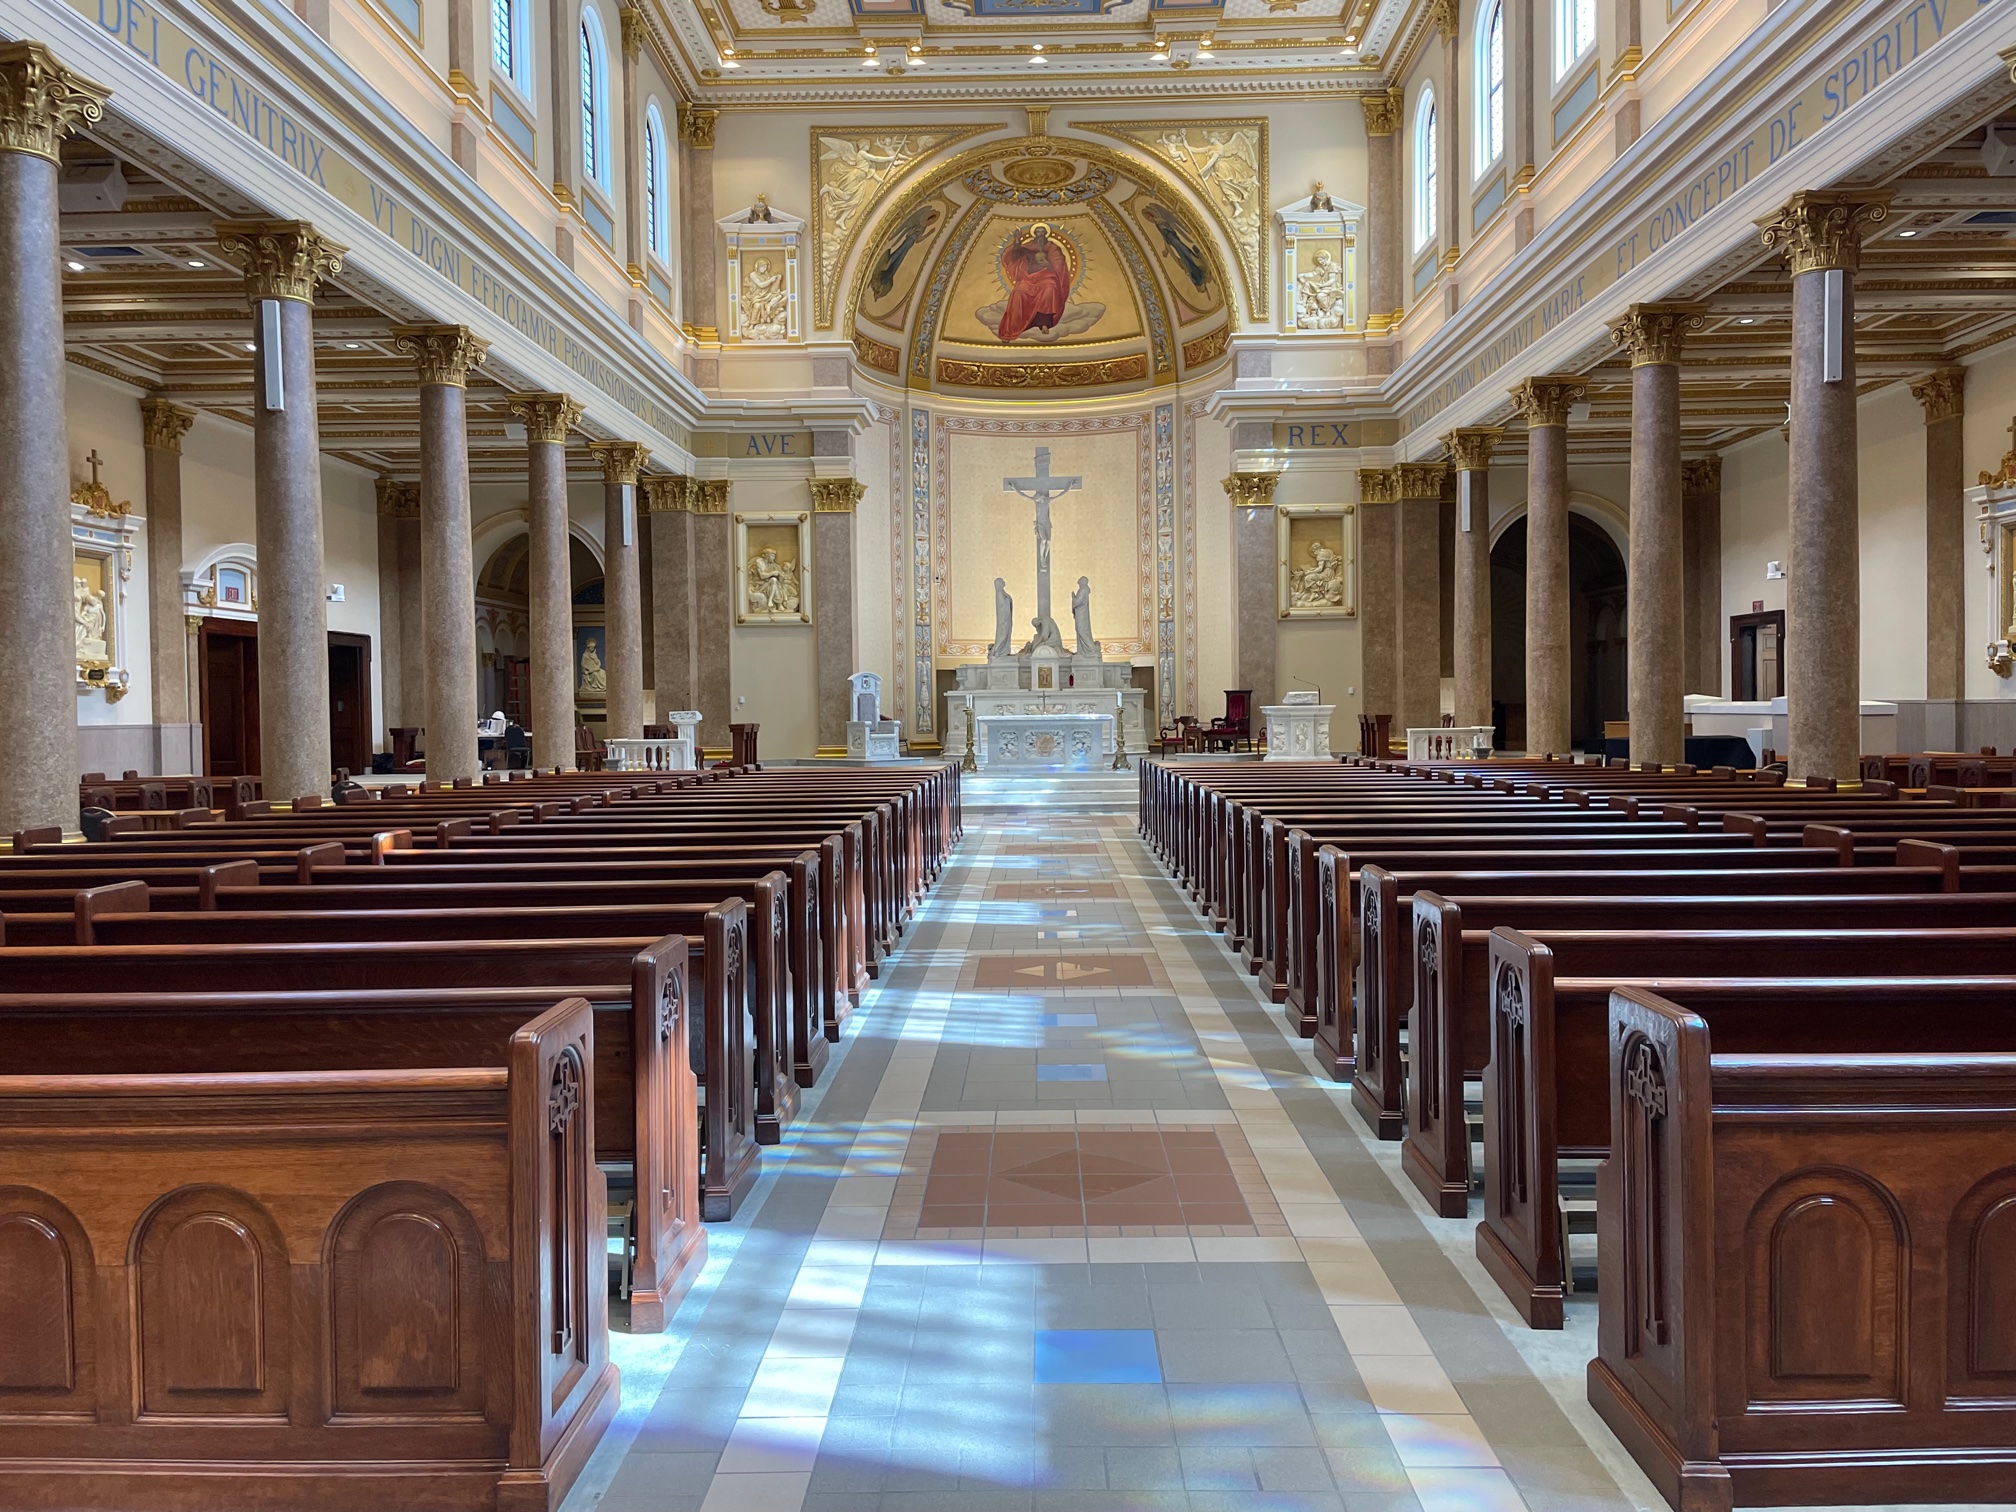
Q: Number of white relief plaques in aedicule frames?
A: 2